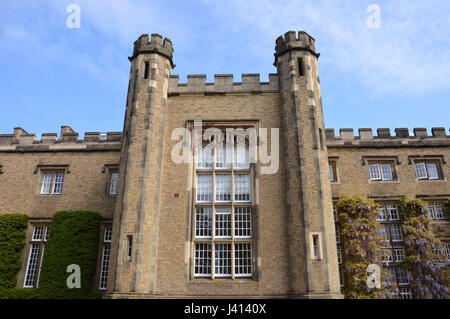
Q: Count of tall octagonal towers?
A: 2